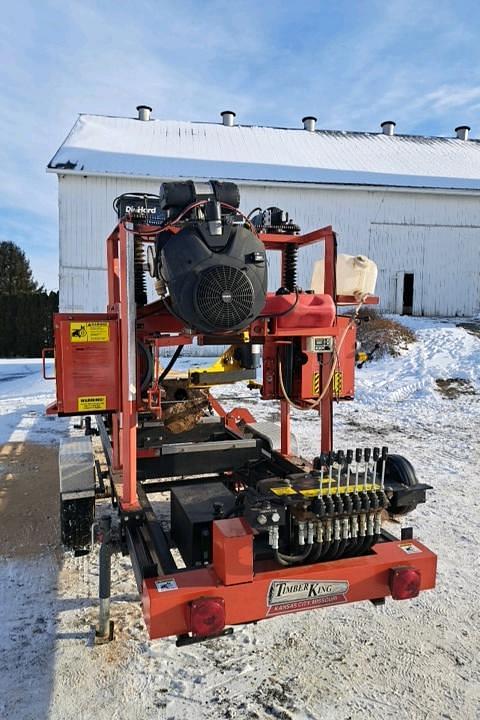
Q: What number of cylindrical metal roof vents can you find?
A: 5